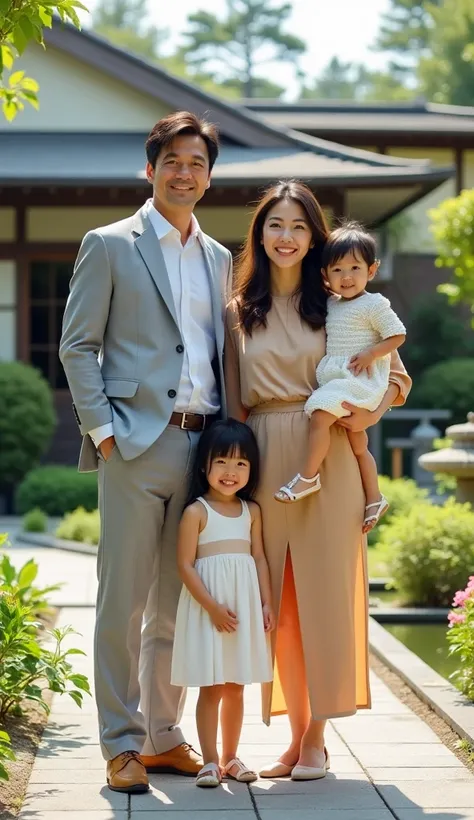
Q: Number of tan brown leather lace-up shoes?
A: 2